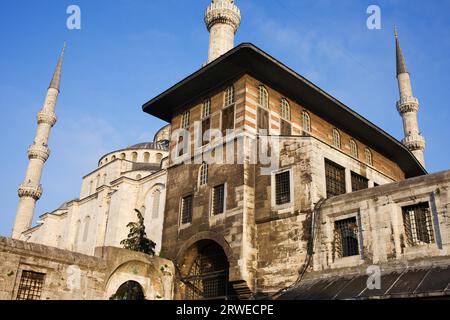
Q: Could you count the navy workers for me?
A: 0